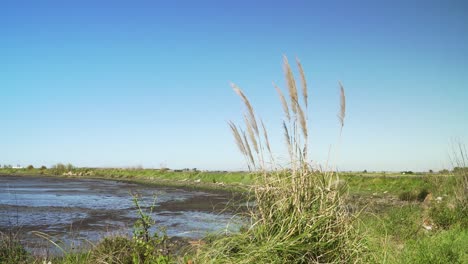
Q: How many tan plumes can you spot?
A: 11